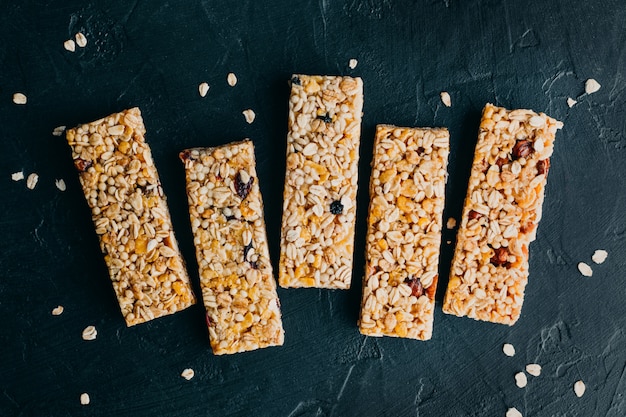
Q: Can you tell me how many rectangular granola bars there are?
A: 5